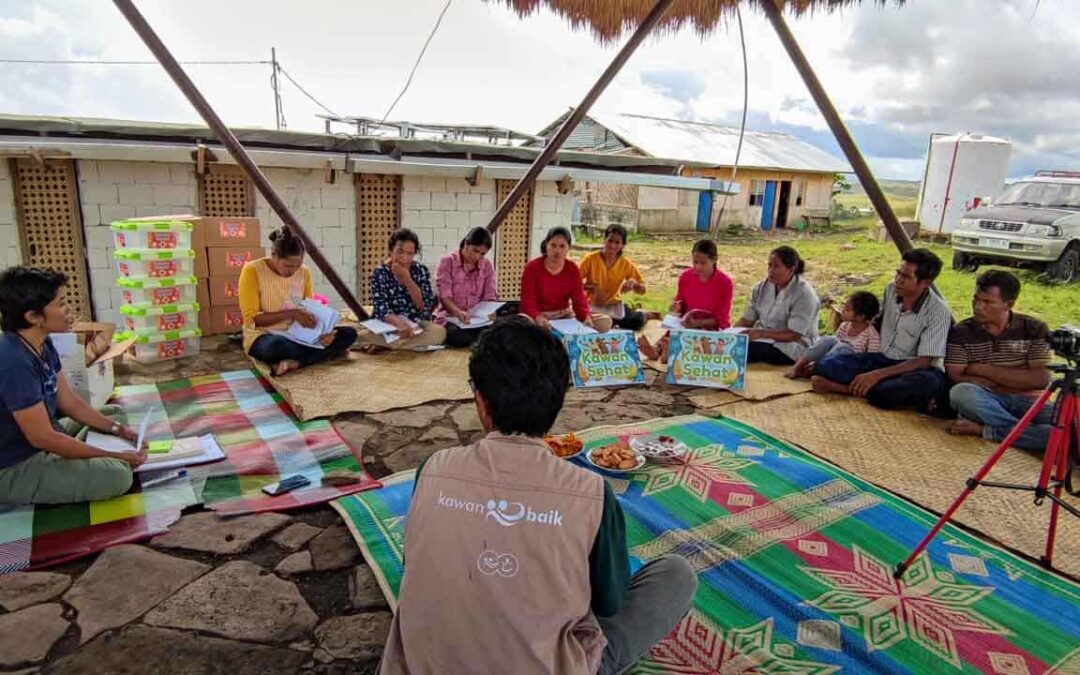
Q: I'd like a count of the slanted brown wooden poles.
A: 3